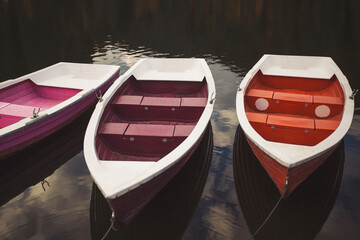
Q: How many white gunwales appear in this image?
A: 3